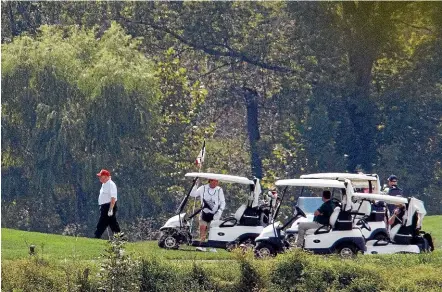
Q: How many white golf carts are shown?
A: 4